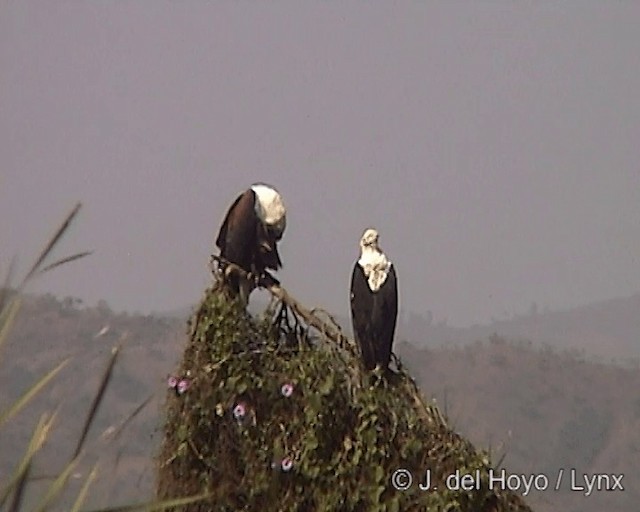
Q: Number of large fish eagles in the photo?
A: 2